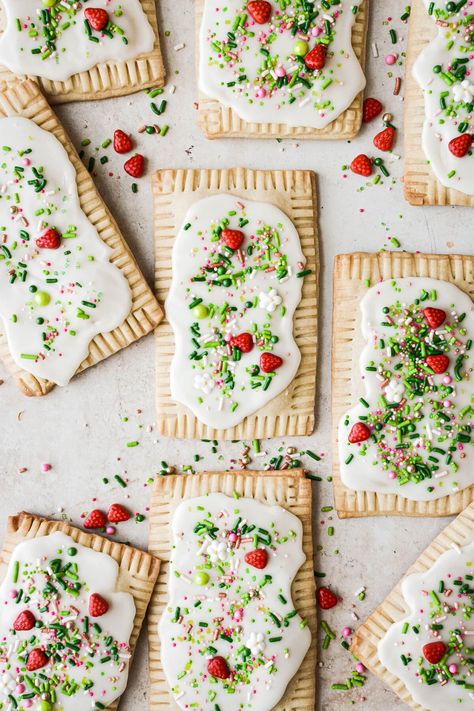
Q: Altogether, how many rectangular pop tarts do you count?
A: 9